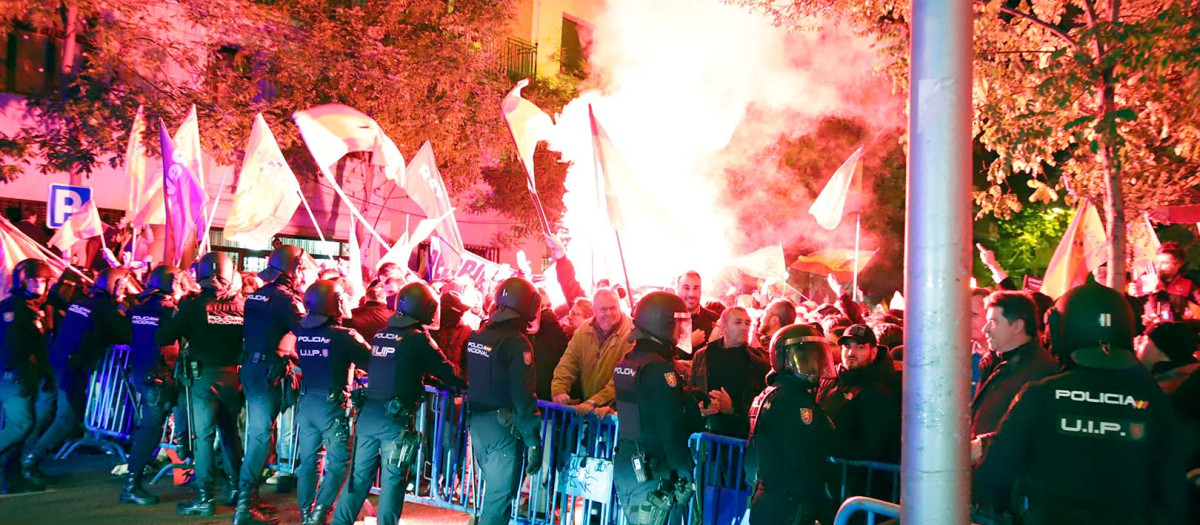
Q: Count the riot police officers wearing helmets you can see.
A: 11